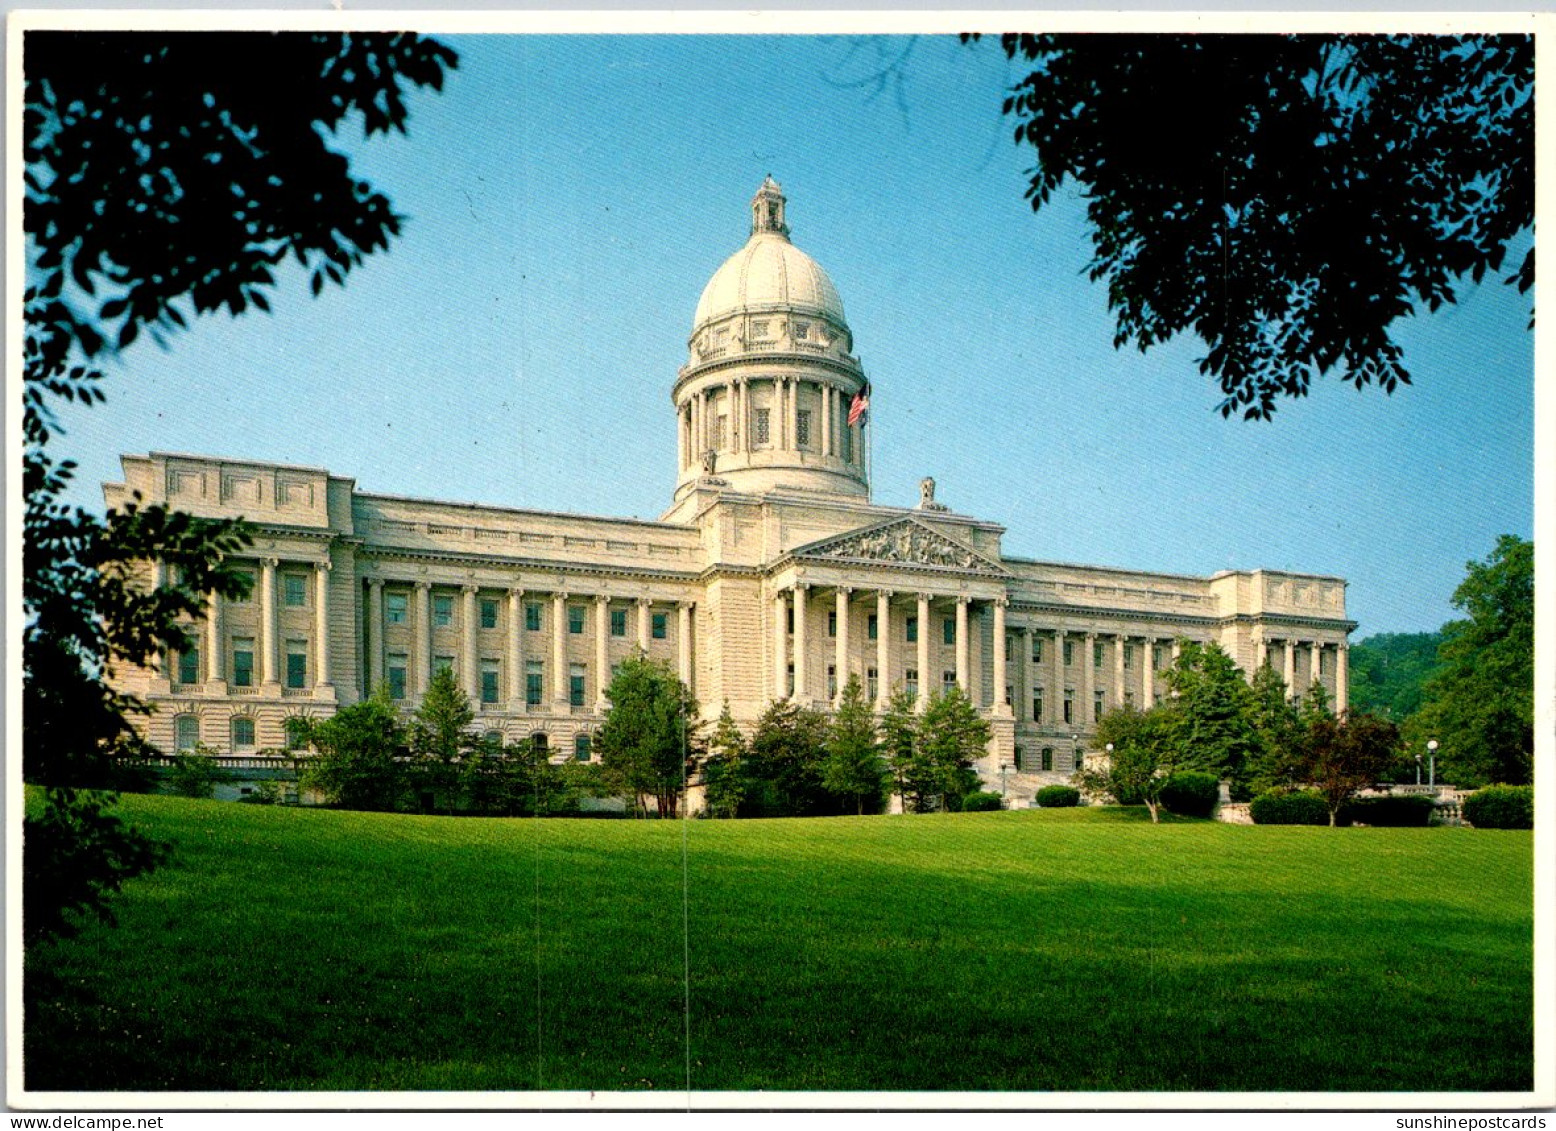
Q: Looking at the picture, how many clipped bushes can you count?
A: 6